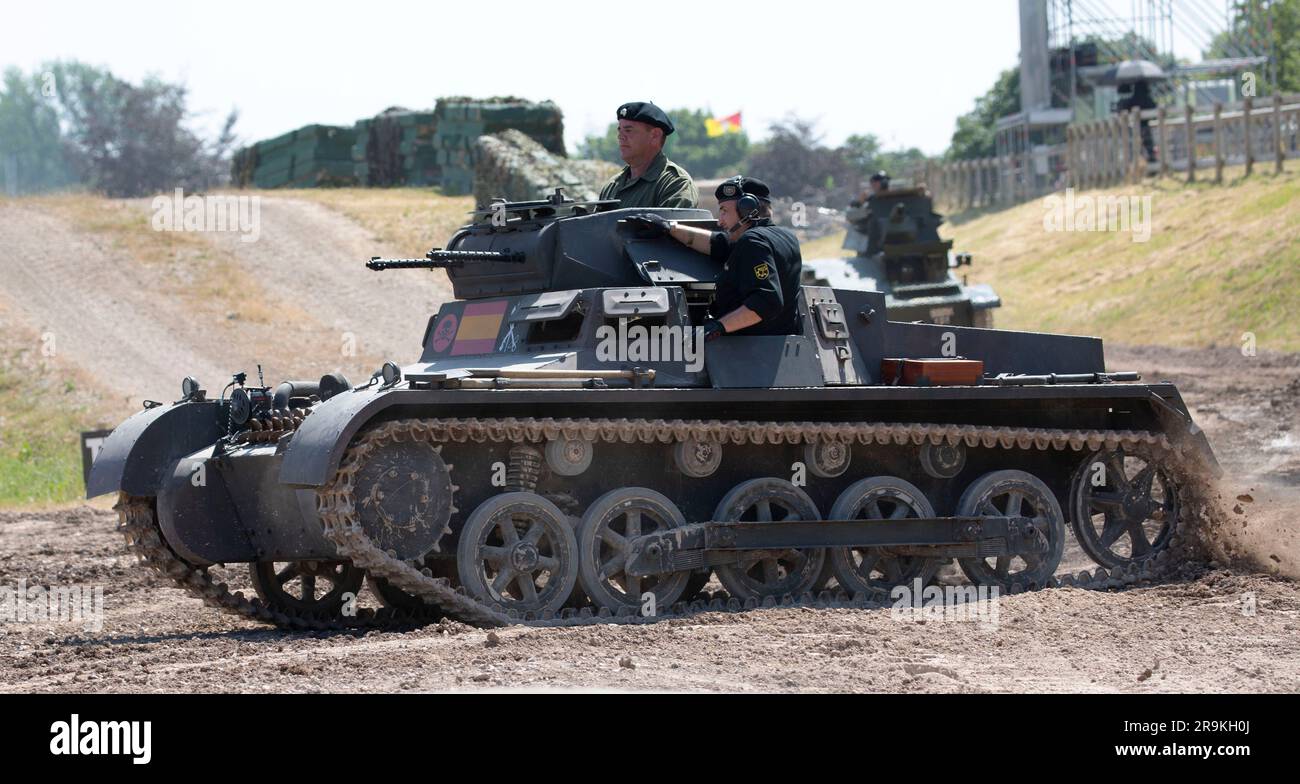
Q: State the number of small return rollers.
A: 4